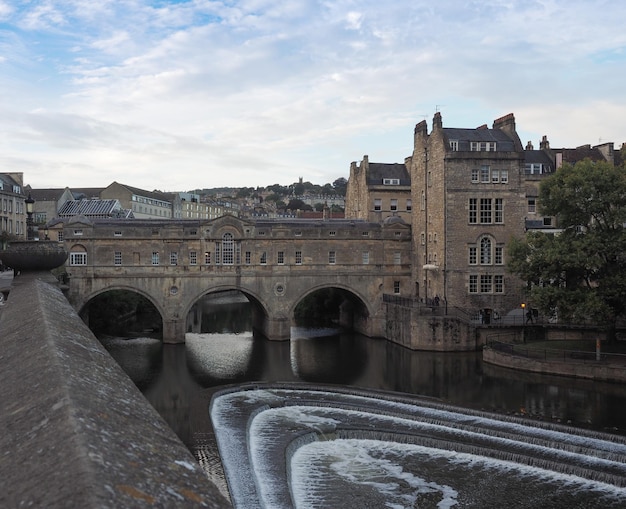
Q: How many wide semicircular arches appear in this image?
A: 3